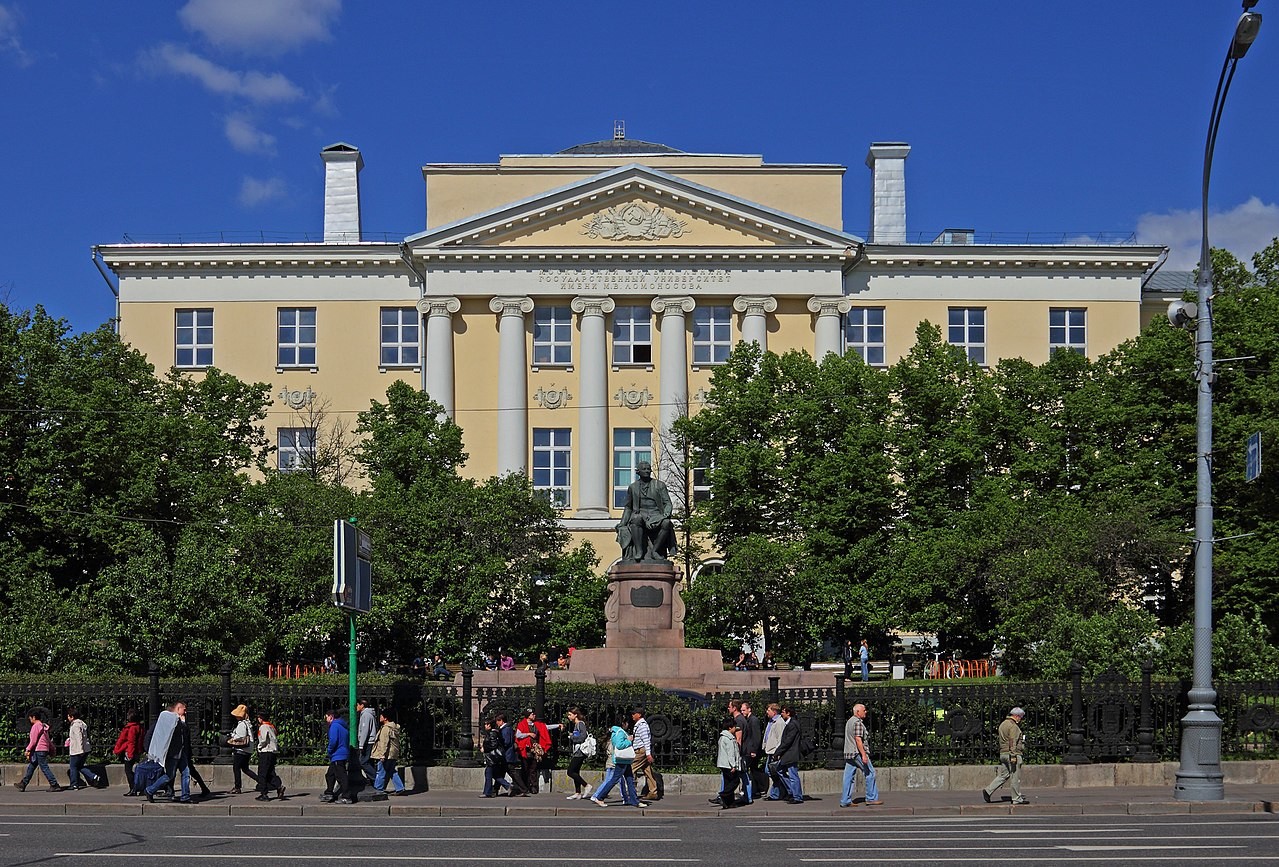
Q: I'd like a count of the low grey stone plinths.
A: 1